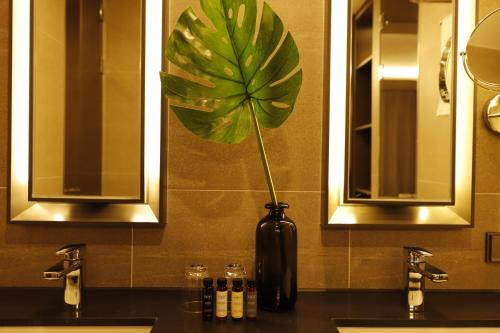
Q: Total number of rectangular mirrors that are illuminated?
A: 2